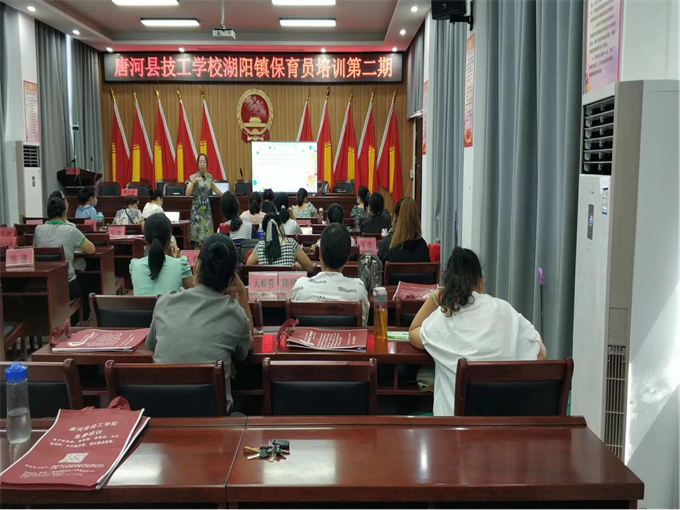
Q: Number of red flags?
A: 10